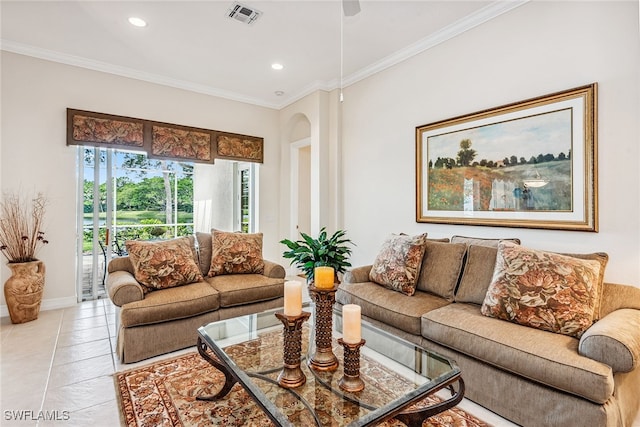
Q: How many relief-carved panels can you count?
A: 3